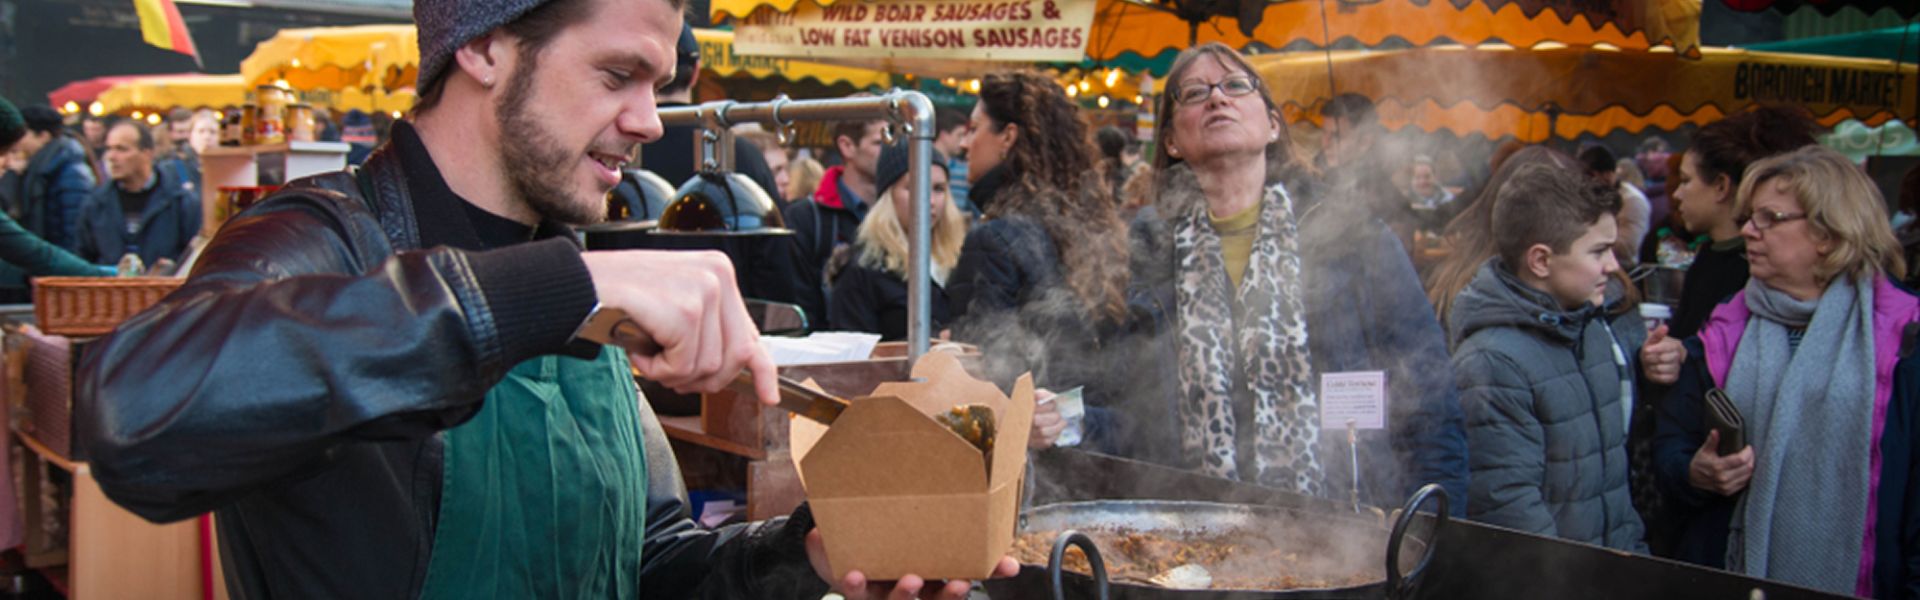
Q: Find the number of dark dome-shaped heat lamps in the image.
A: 2